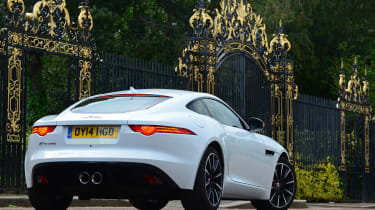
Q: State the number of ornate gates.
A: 3